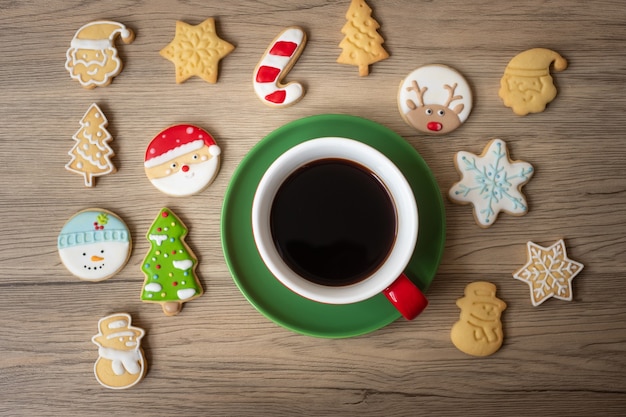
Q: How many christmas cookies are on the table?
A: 14